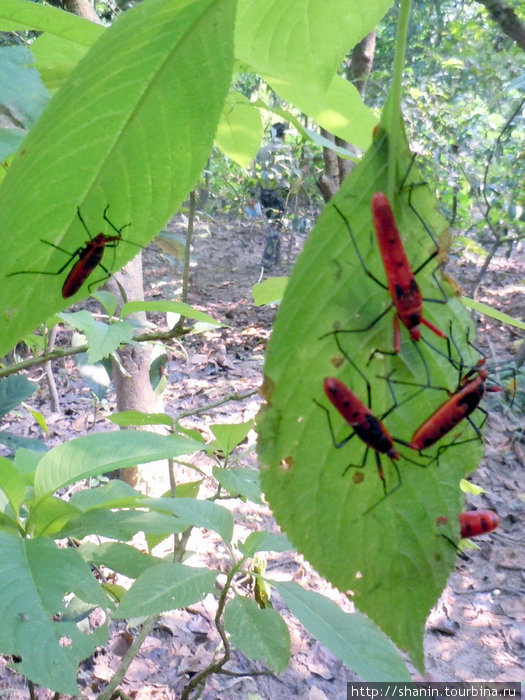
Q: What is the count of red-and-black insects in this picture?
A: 5